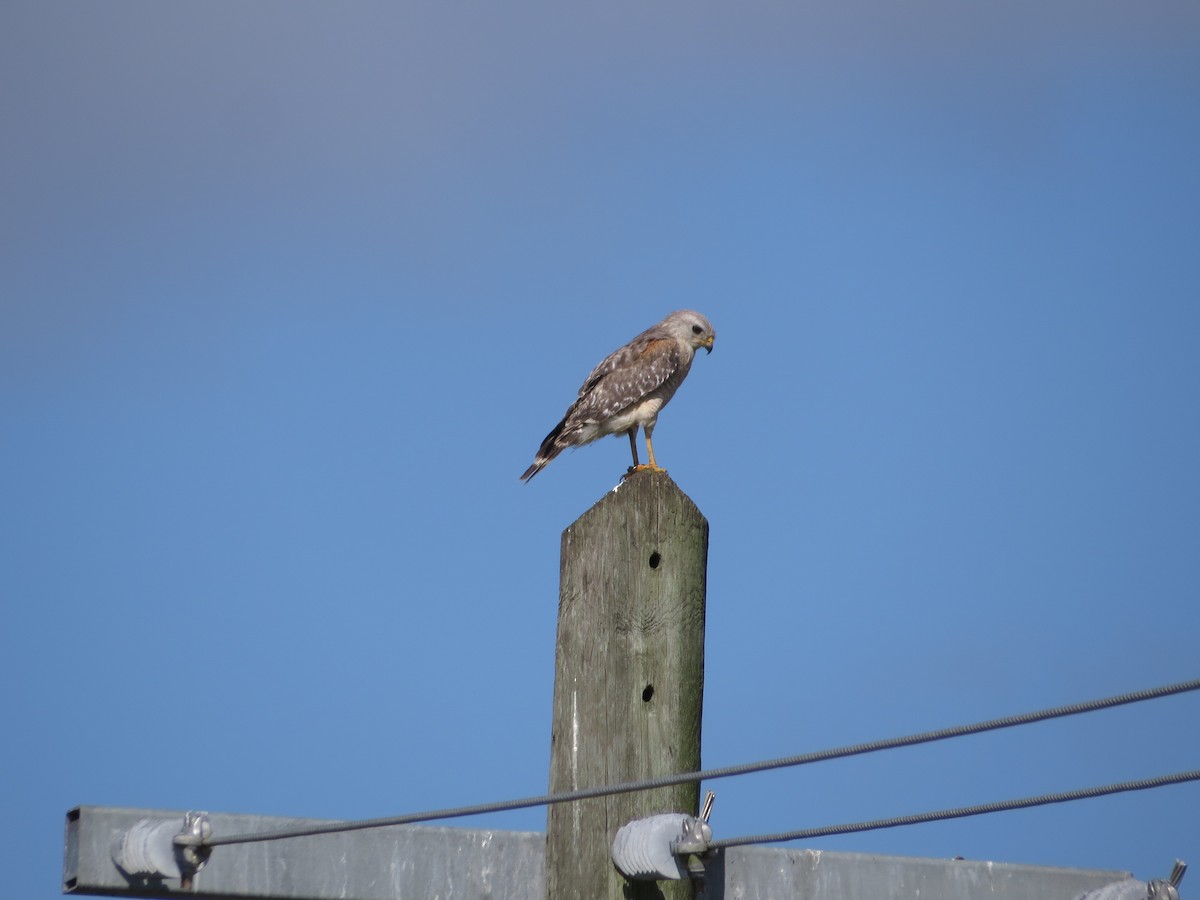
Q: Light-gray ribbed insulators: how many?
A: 3